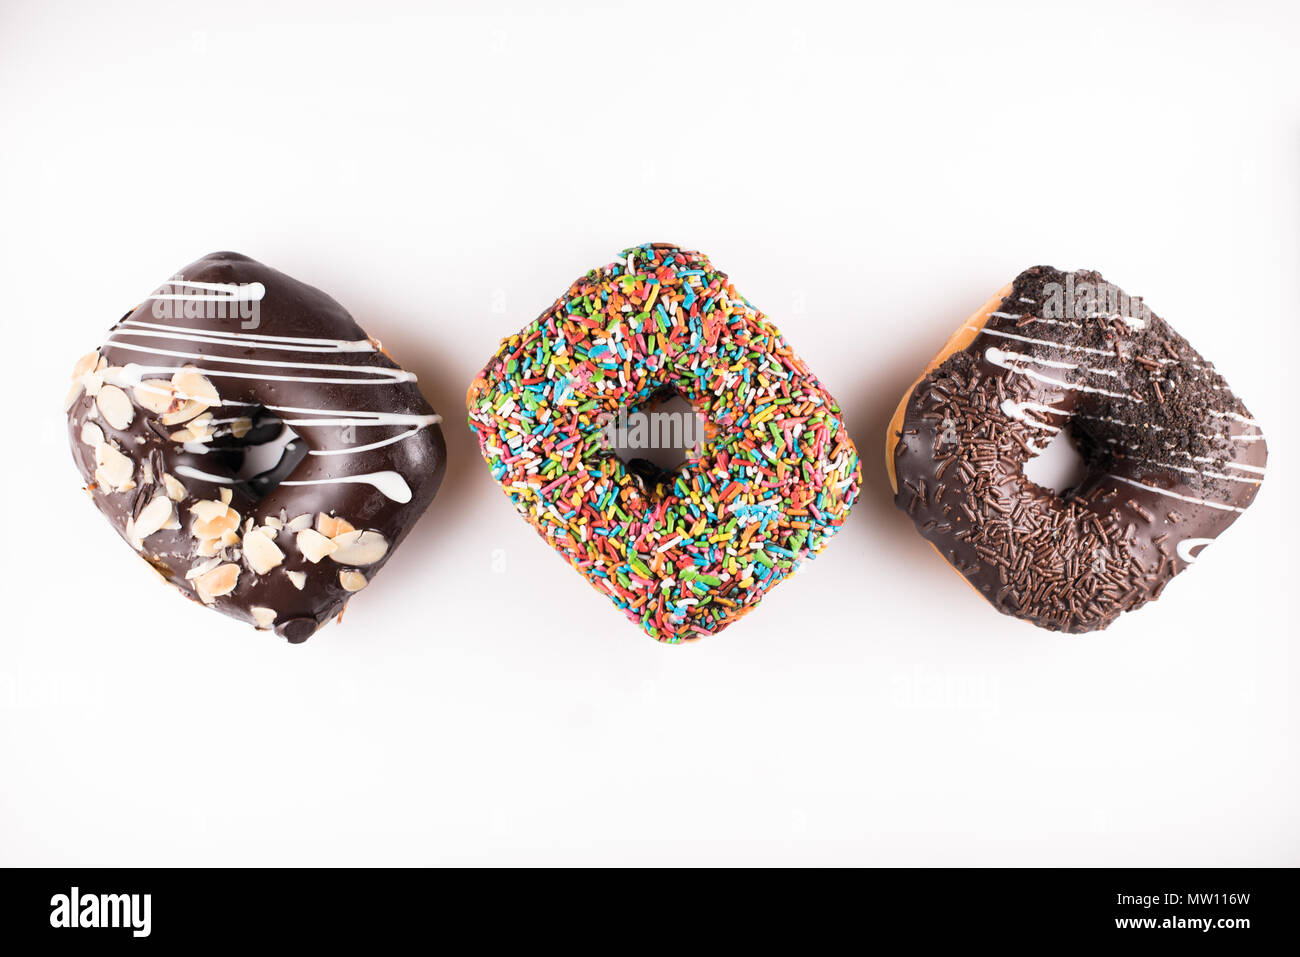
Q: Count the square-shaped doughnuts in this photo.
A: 3